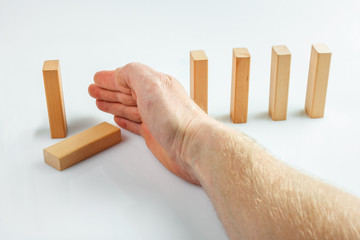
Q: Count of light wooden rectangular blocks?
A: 6